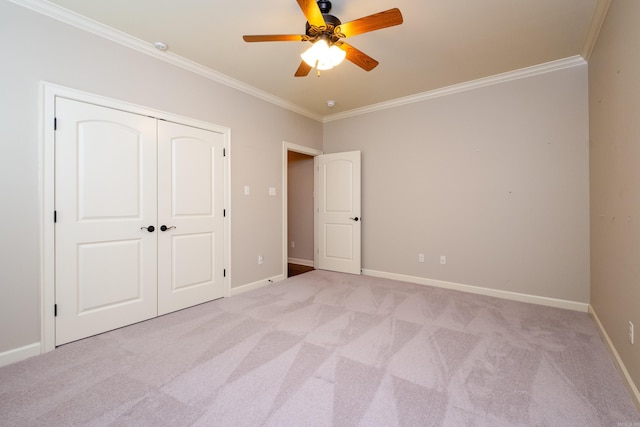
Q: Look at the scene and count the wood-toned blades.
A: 5